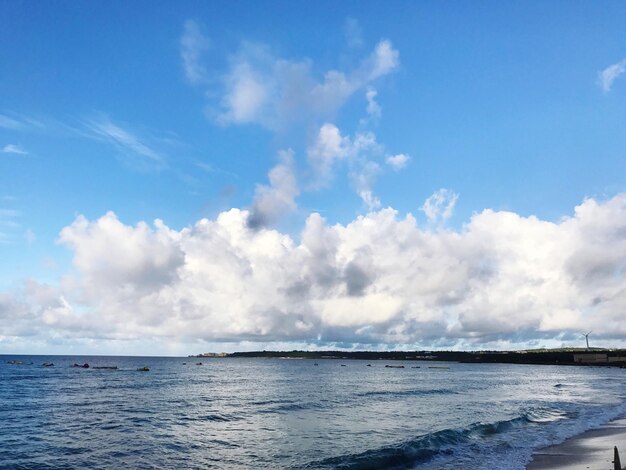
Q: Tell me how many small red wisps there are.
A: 0